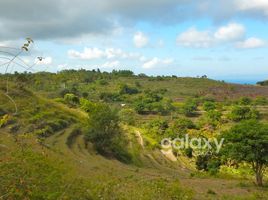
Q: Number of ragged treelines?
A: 1